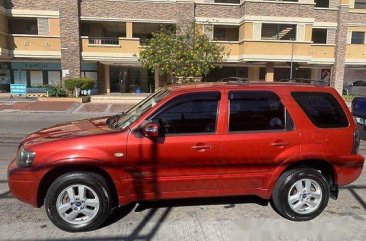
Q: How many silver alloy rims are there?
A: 2